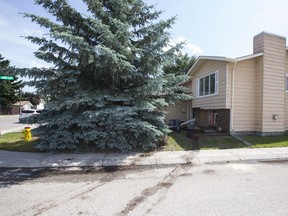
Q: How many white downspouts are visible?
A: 1